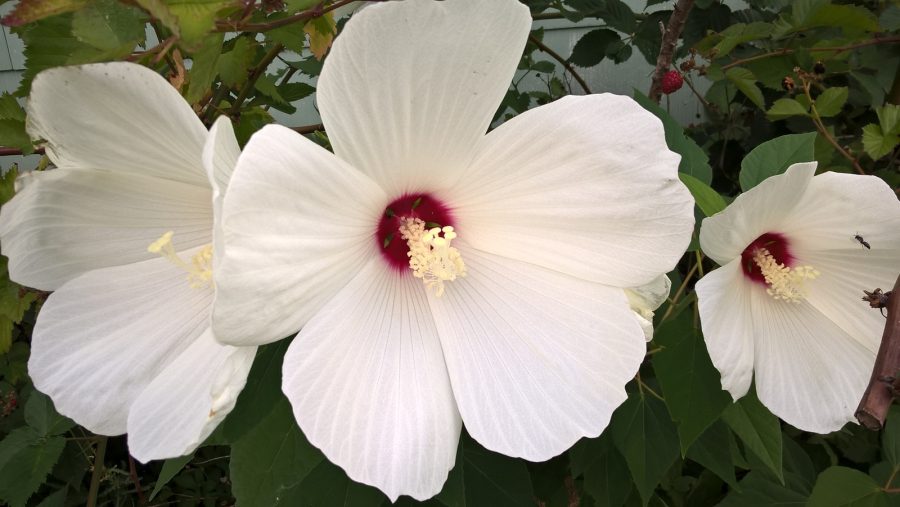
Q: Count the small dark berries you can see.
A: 2